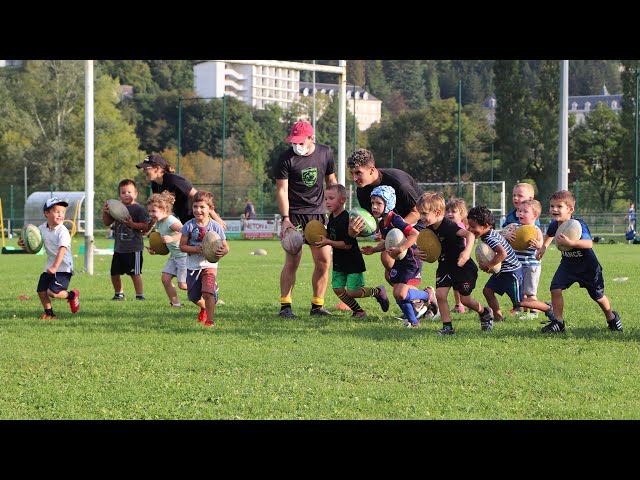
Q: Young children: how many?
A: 12